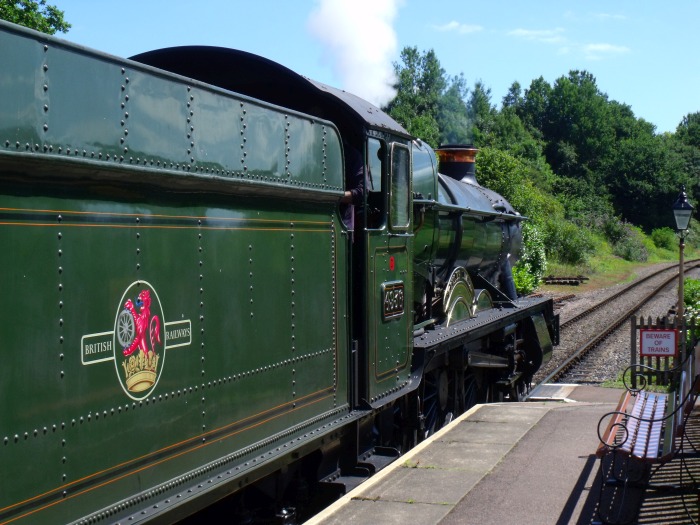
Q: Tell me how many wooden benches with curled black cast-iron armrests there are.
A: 1